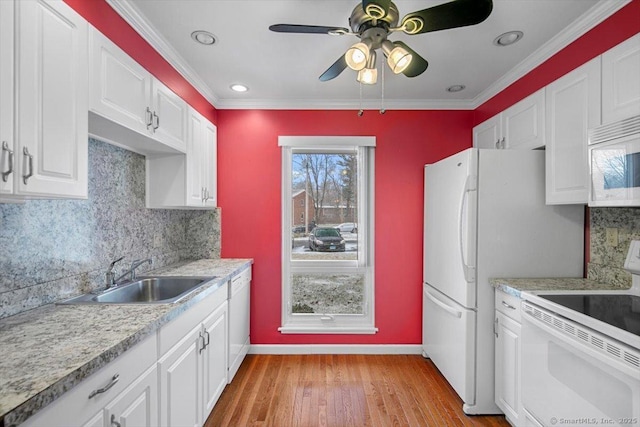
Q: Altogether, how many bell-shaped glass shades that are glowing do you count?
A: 3